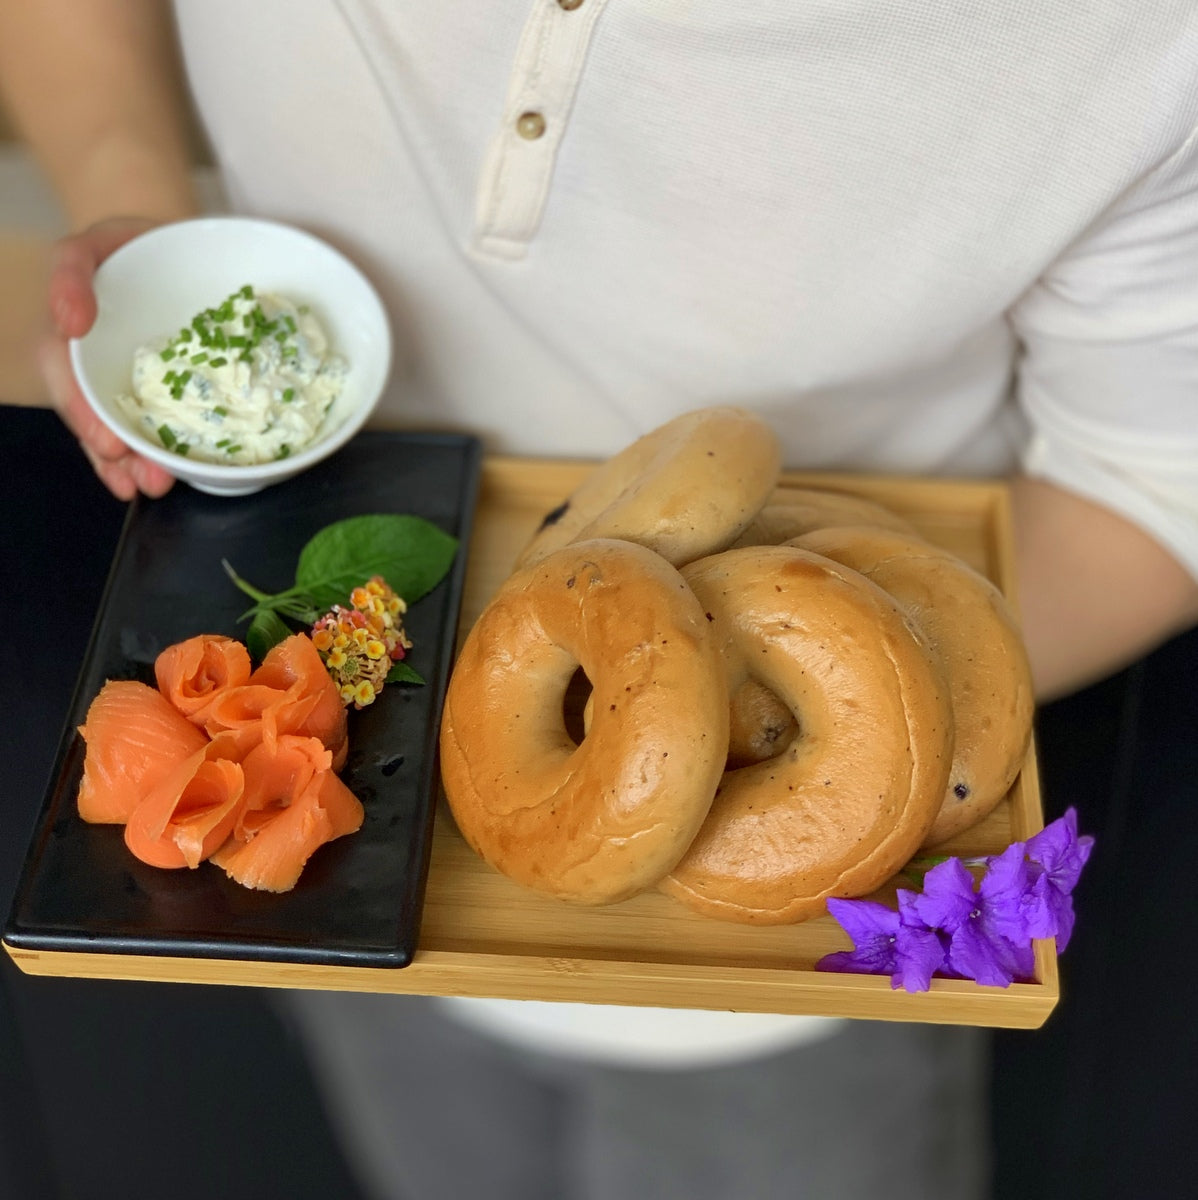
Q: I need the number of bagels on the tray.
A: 5